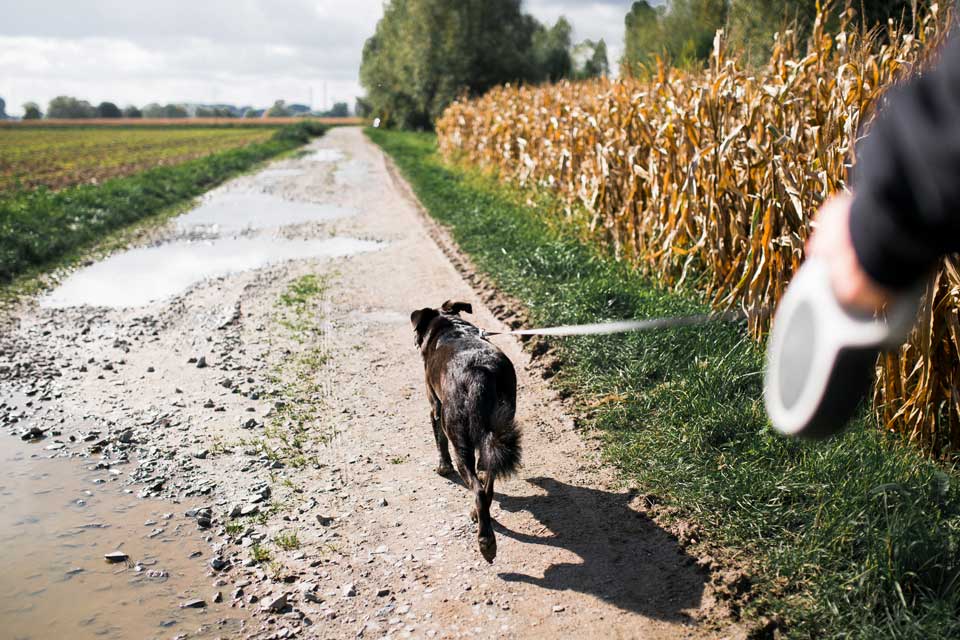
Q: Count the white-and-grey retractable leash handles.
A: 1